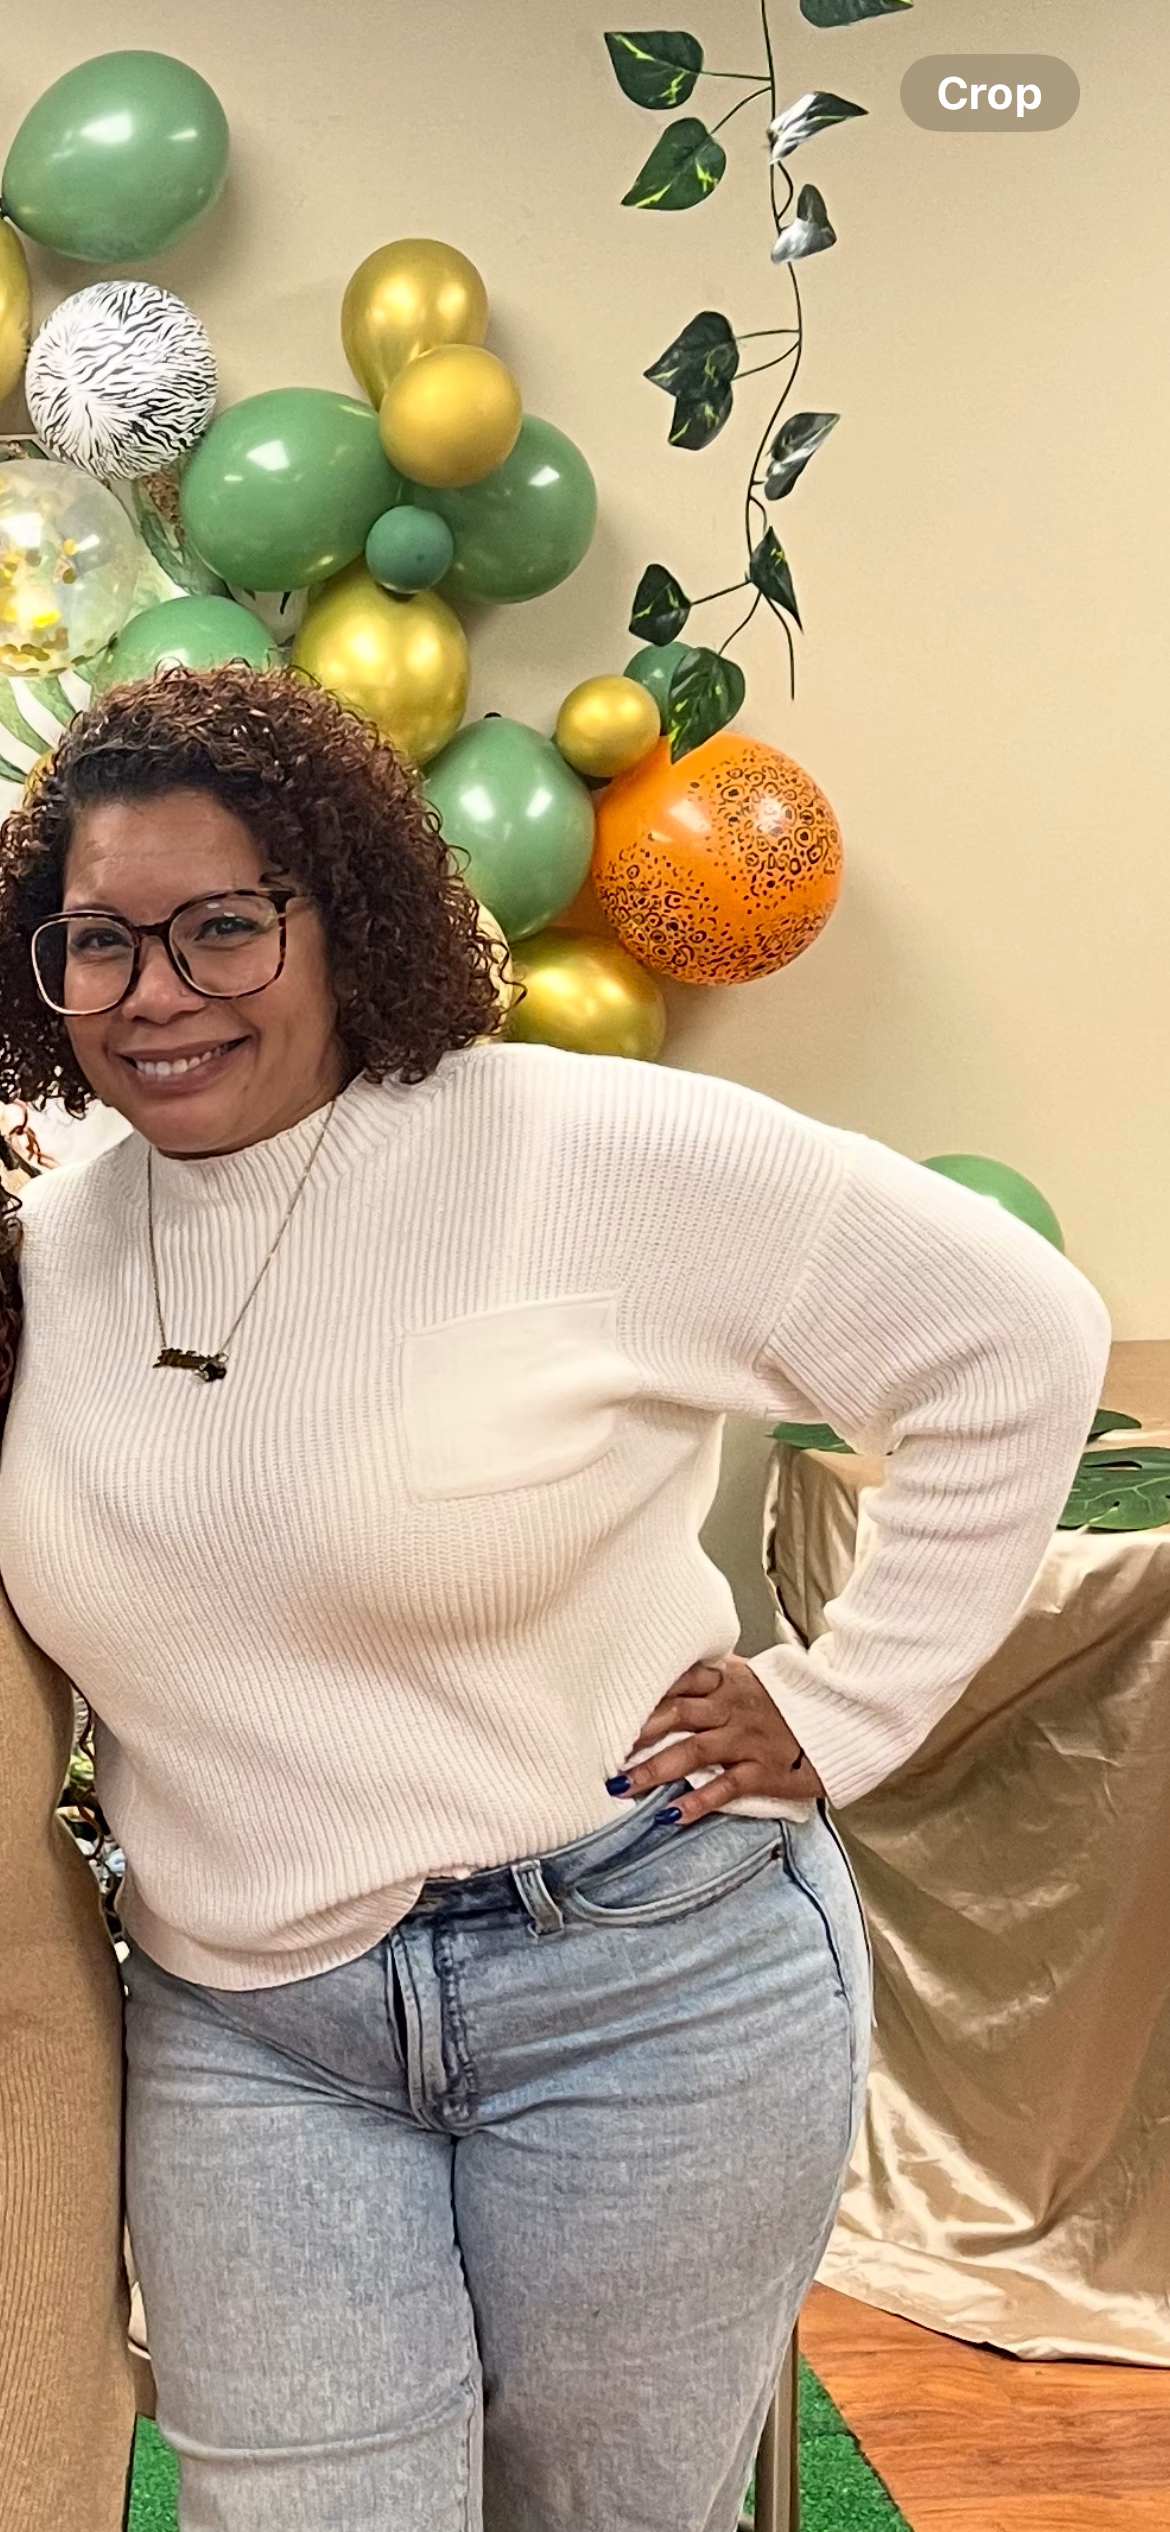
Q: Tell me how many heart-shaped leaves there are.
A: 11